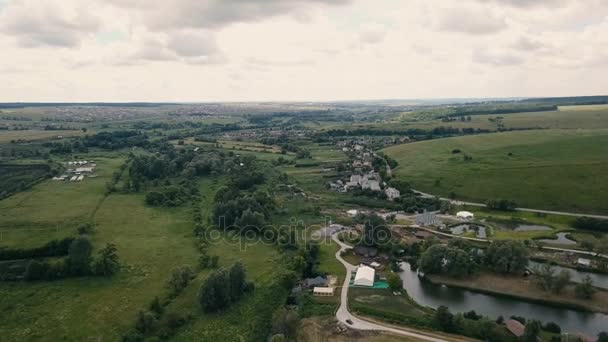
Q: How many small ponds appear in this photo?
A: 3